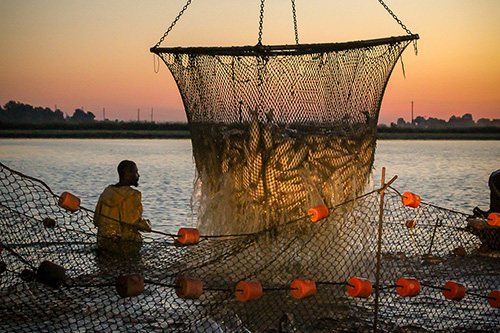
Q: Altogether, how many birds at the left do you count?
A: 0